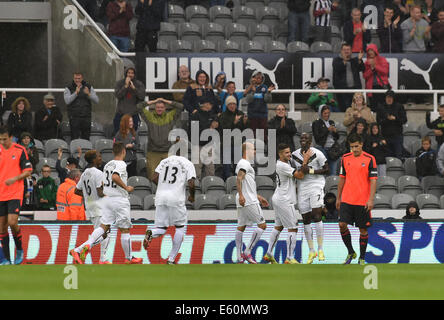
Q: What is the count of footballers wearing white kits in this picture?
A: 6